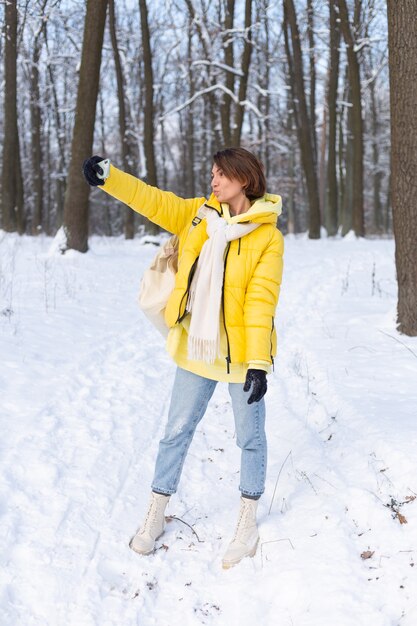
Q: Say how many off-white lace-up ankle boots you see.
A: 2